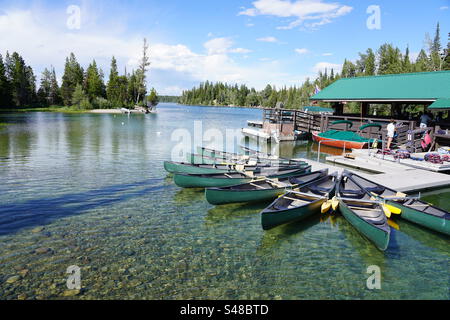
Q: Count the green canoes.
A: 9